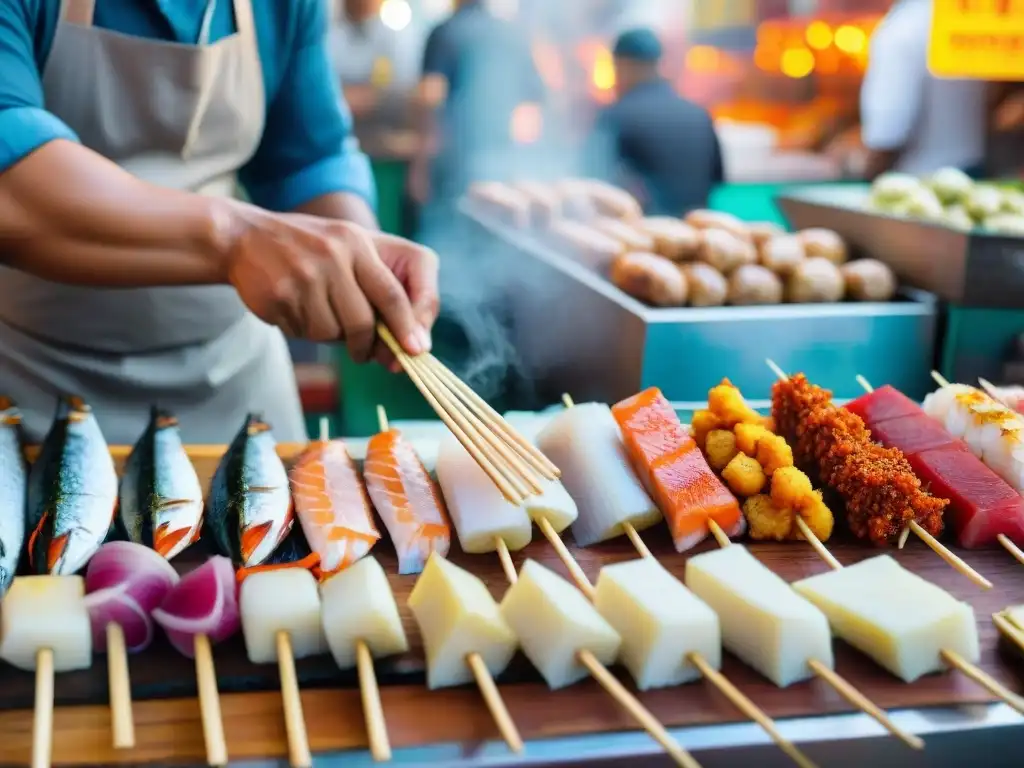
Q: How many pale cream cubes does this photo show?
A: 8